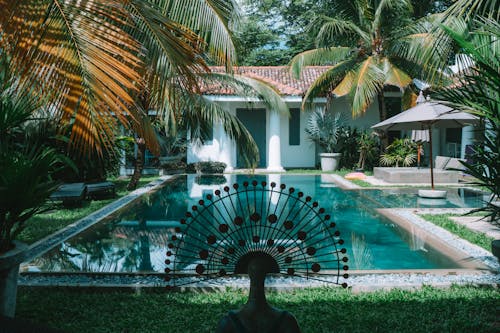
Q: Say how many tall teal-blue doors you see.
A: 1